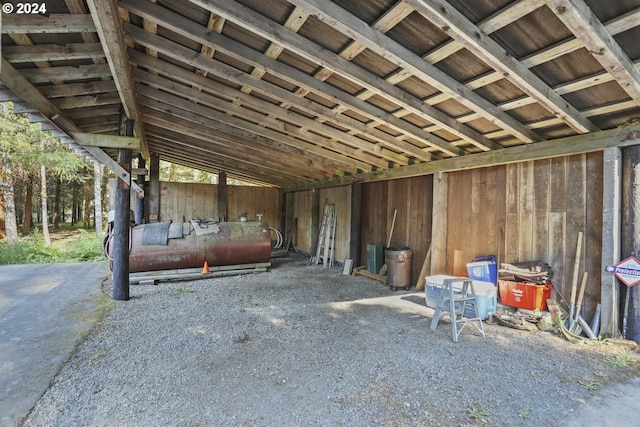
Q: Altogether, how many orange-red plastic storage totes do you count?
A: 1